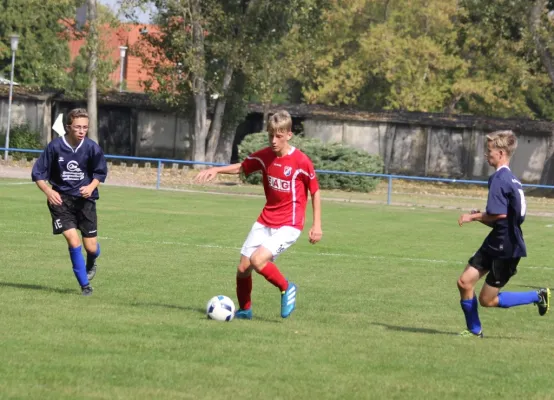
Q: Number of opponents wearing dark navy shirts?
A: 2